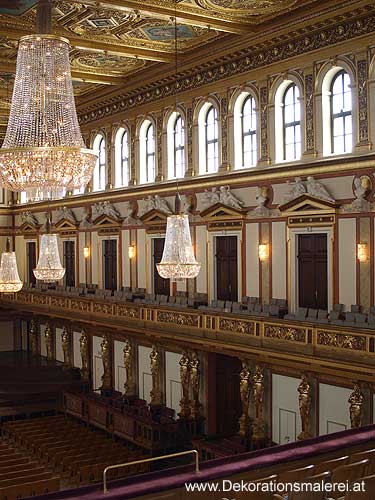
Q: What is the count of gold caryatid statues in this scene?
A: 13